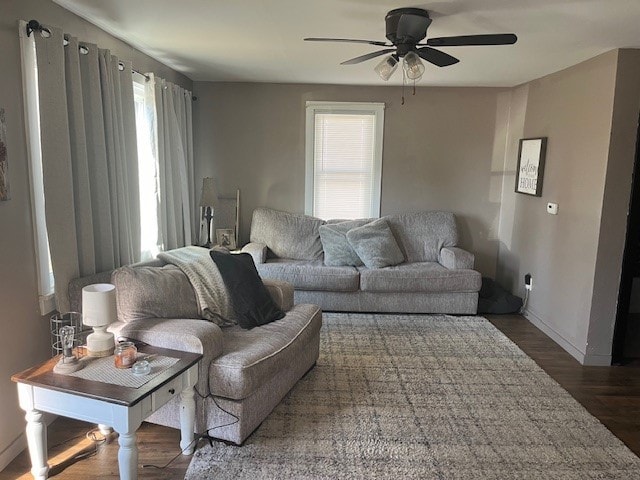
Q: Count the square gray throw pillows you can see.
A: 2